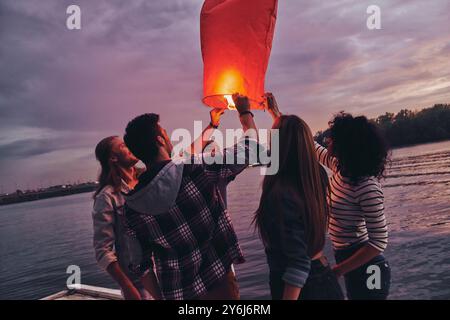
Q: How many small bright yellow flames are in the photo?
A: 1